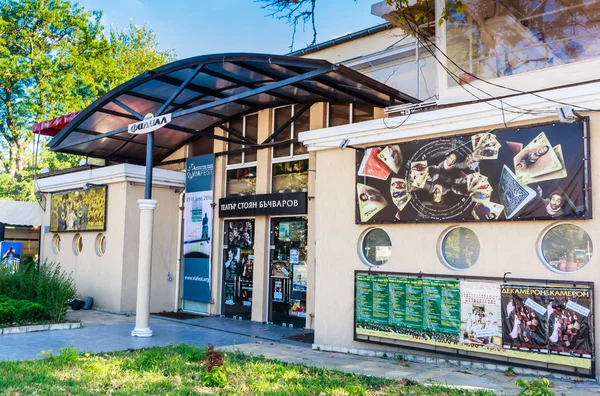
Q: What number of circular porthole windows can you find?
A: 6